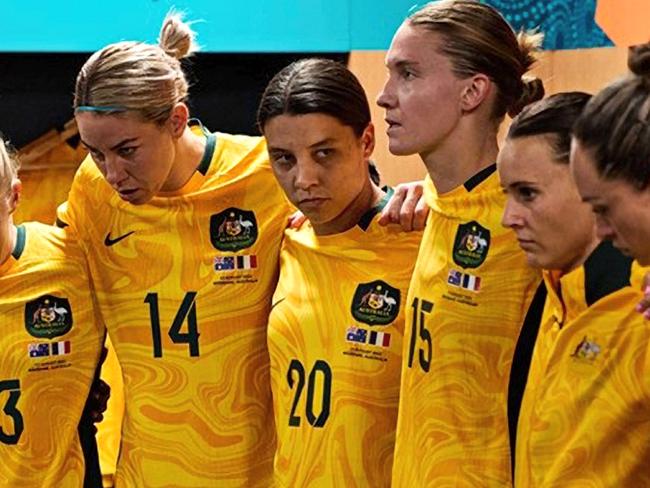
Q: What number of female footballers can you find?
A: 6